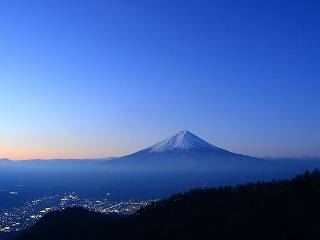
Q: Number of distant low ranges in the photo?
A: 2